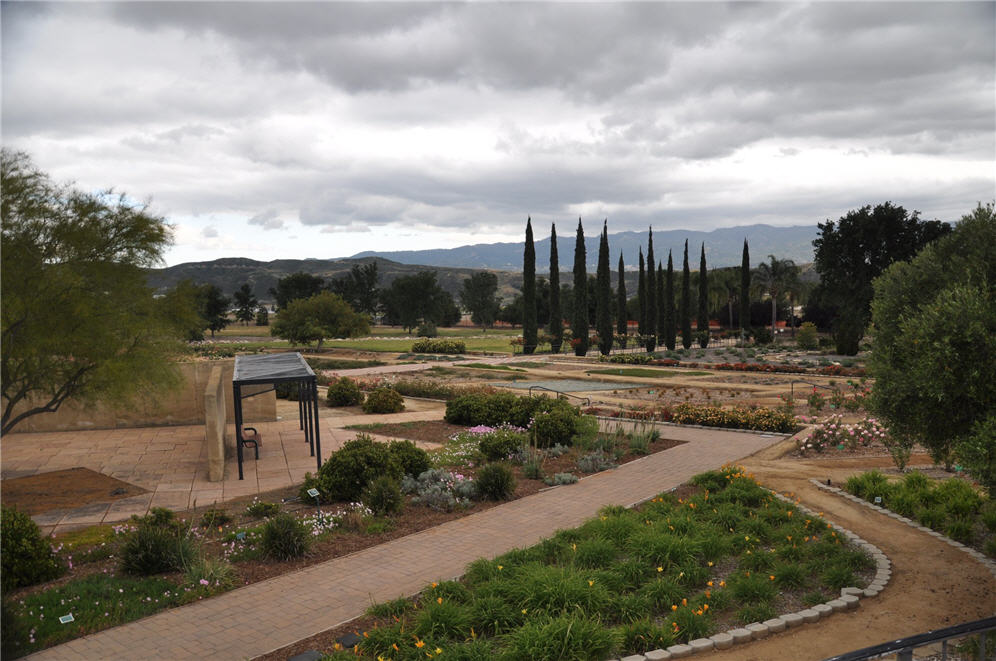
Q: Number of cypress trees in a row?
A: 12